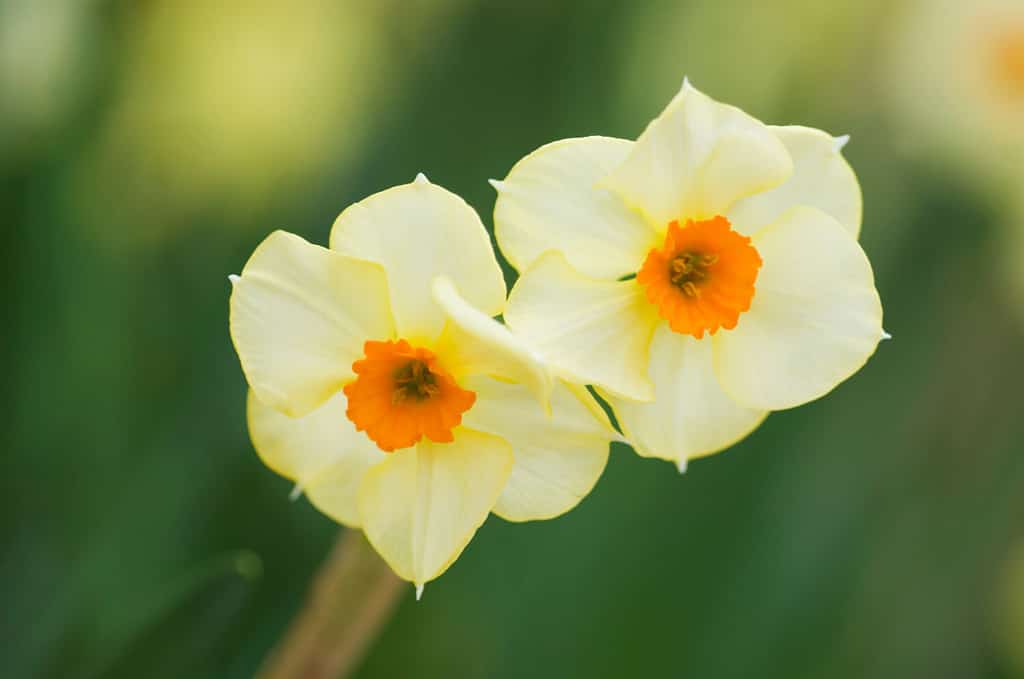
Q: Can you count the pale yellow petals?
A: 12